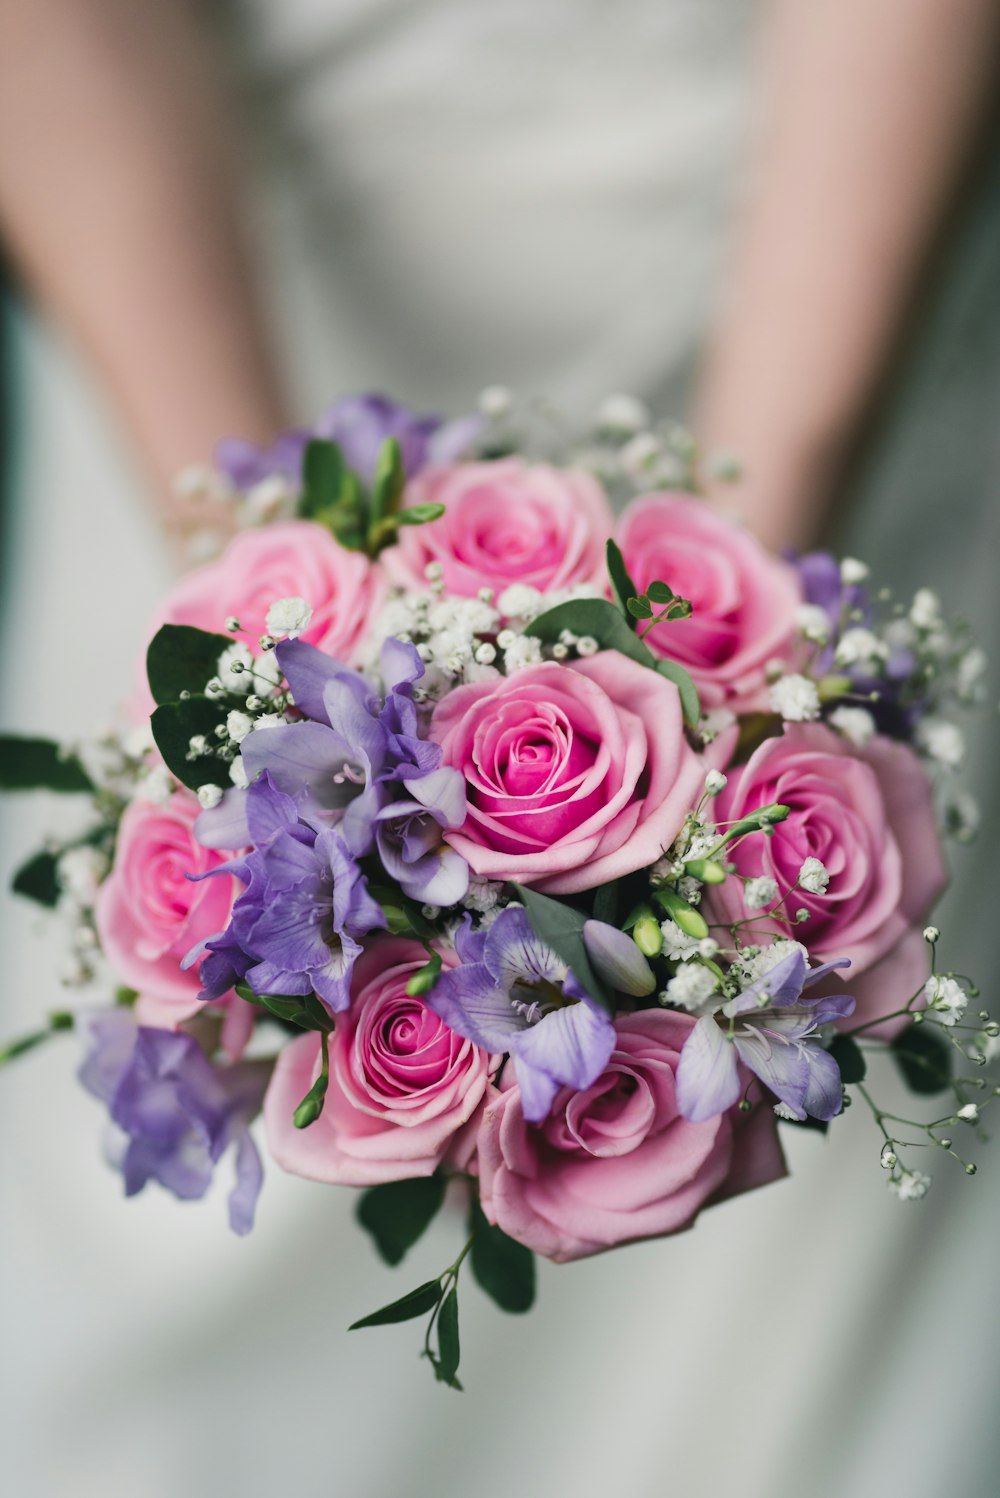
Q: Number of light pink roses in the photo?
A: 8